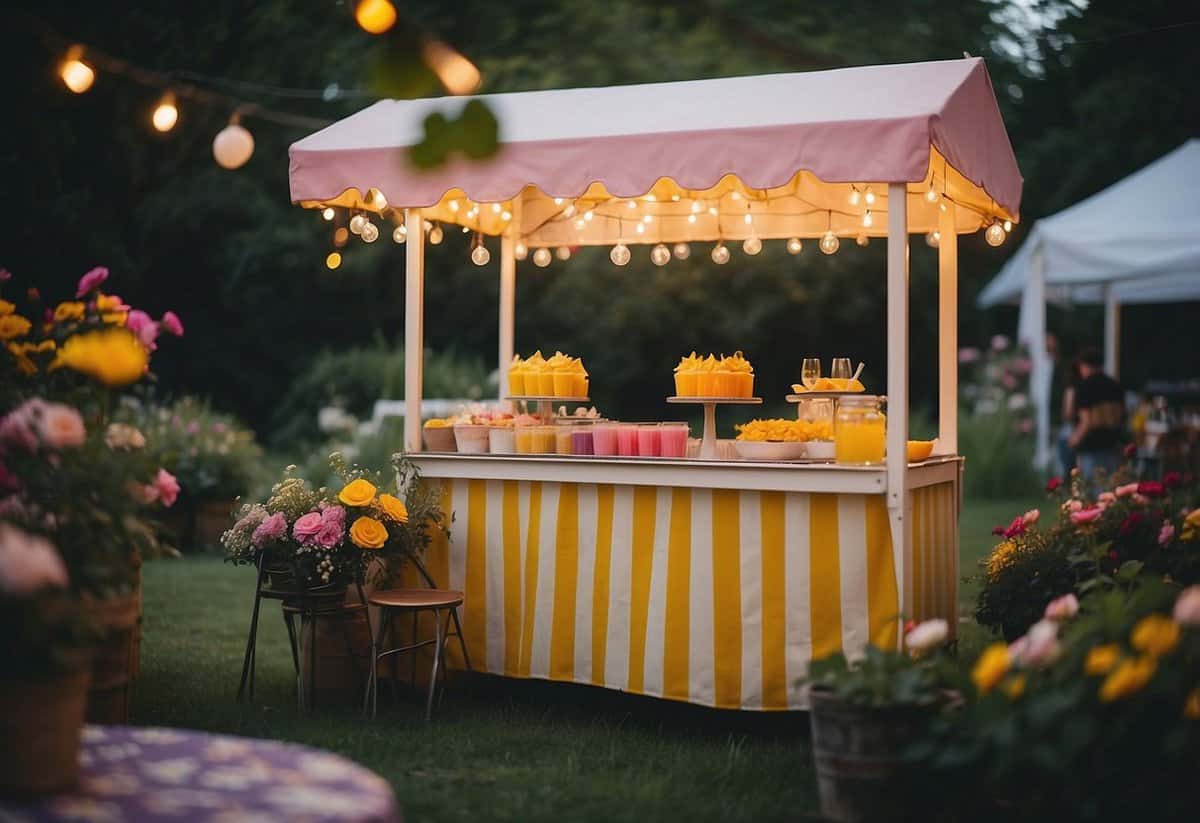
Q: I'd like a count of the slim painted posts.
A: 4